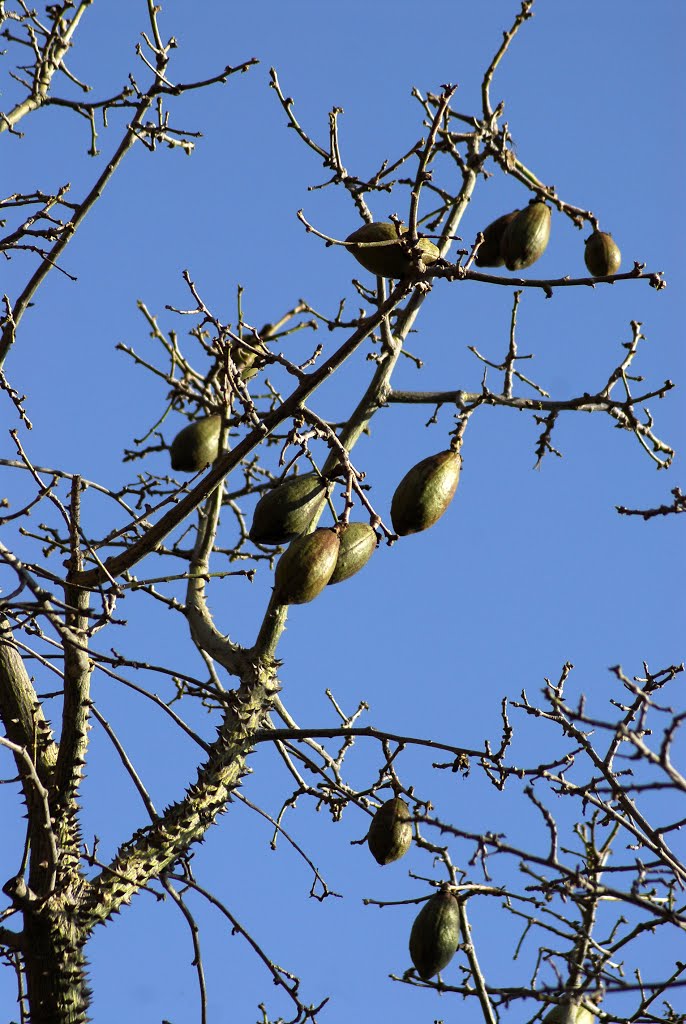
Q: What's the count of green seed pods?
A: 12